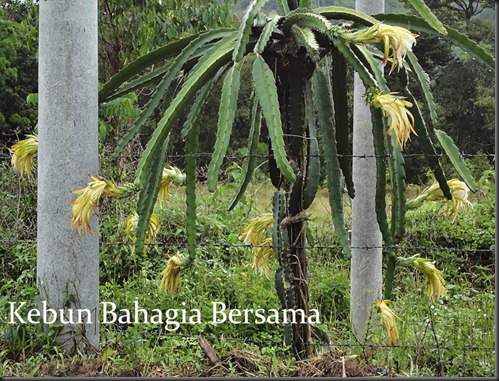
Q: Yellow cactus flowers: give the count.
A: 12